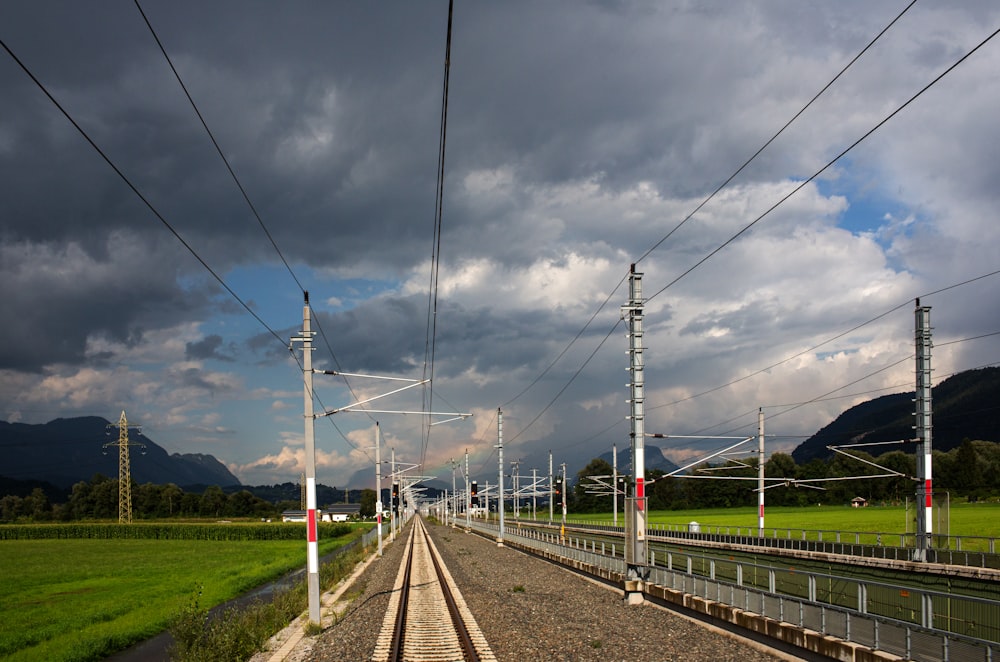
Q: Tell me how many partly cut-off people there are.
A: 0